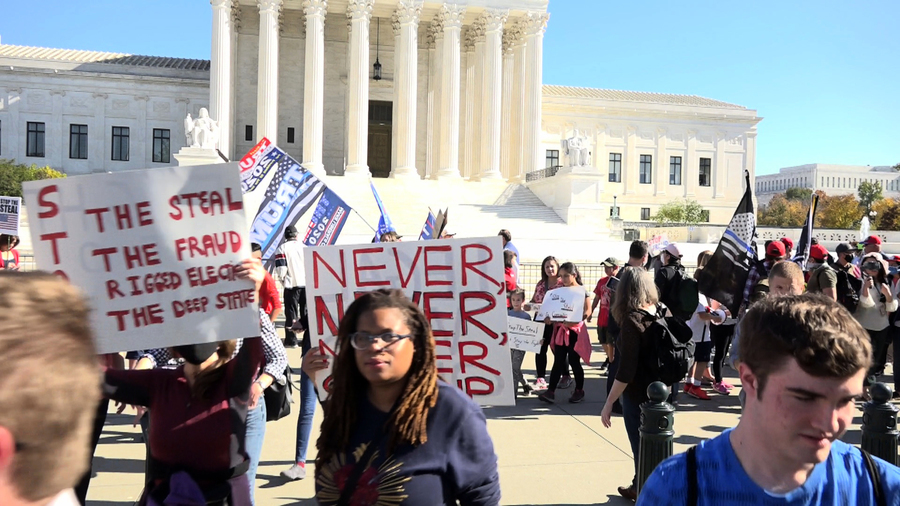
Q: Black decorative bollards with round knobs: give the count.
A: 2